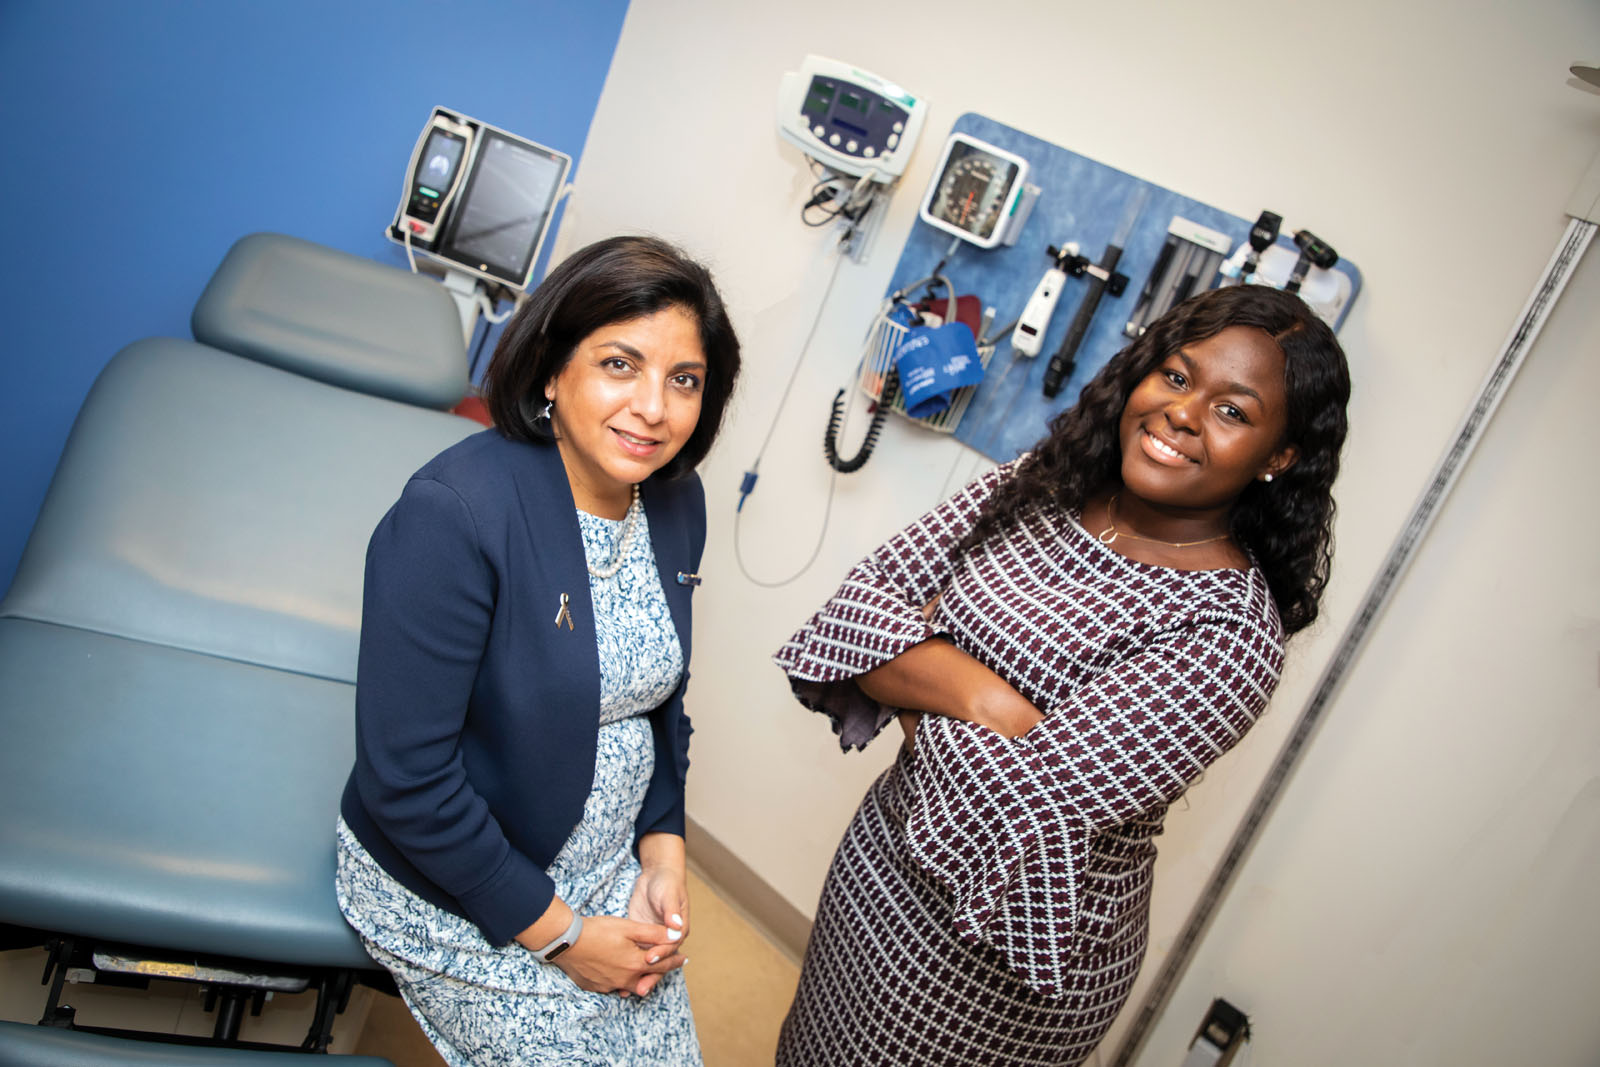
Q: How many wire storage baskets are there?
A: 1